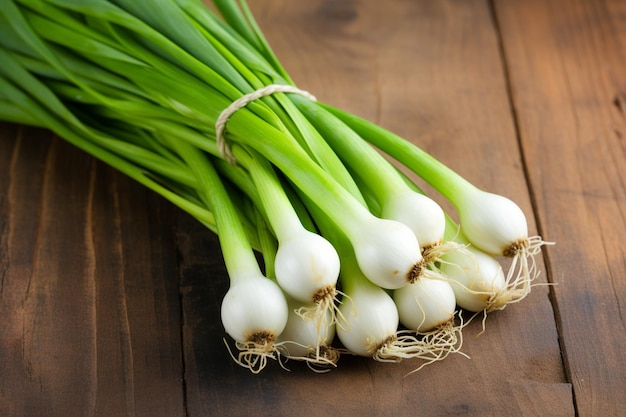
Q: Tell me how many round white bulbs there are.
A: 9